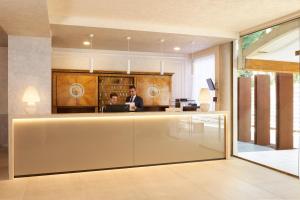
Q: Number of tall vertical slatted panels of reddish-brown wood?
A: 3